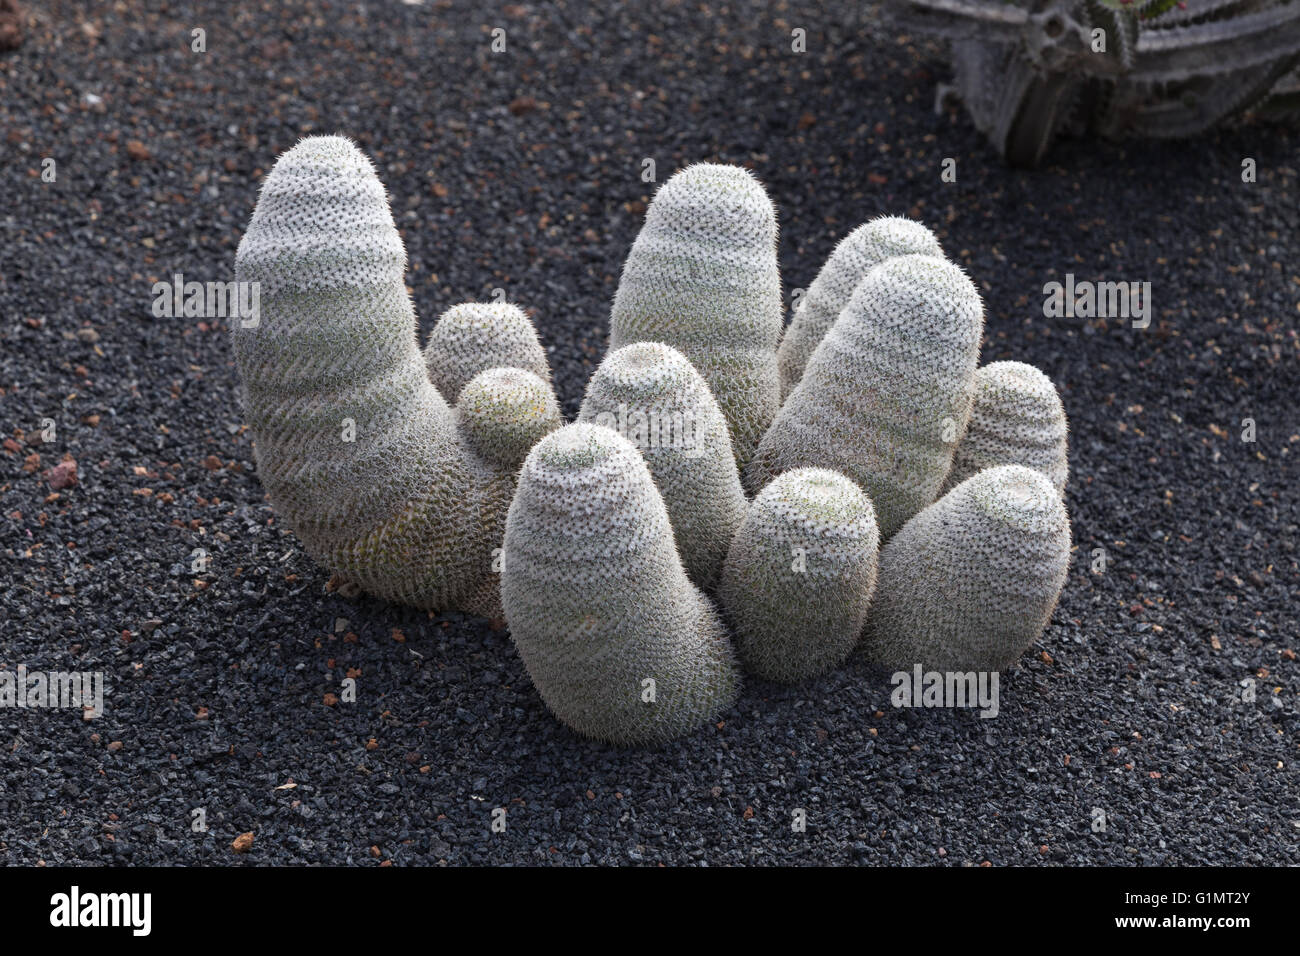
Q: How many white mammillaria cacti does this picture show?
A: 11